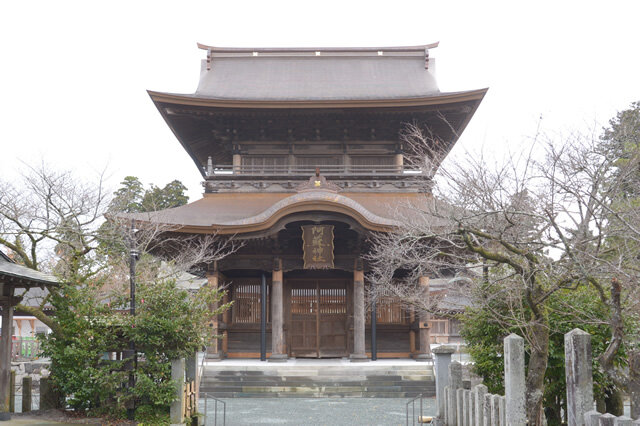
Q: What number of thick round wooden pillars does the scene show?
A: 4